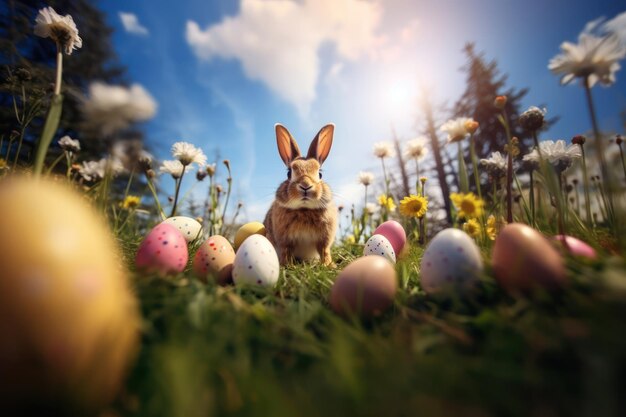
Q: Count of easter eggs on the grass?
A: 12